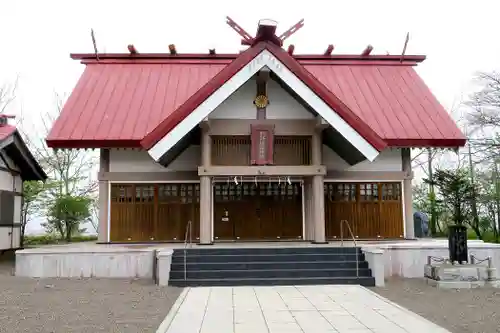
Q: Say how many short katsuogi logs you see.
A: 6